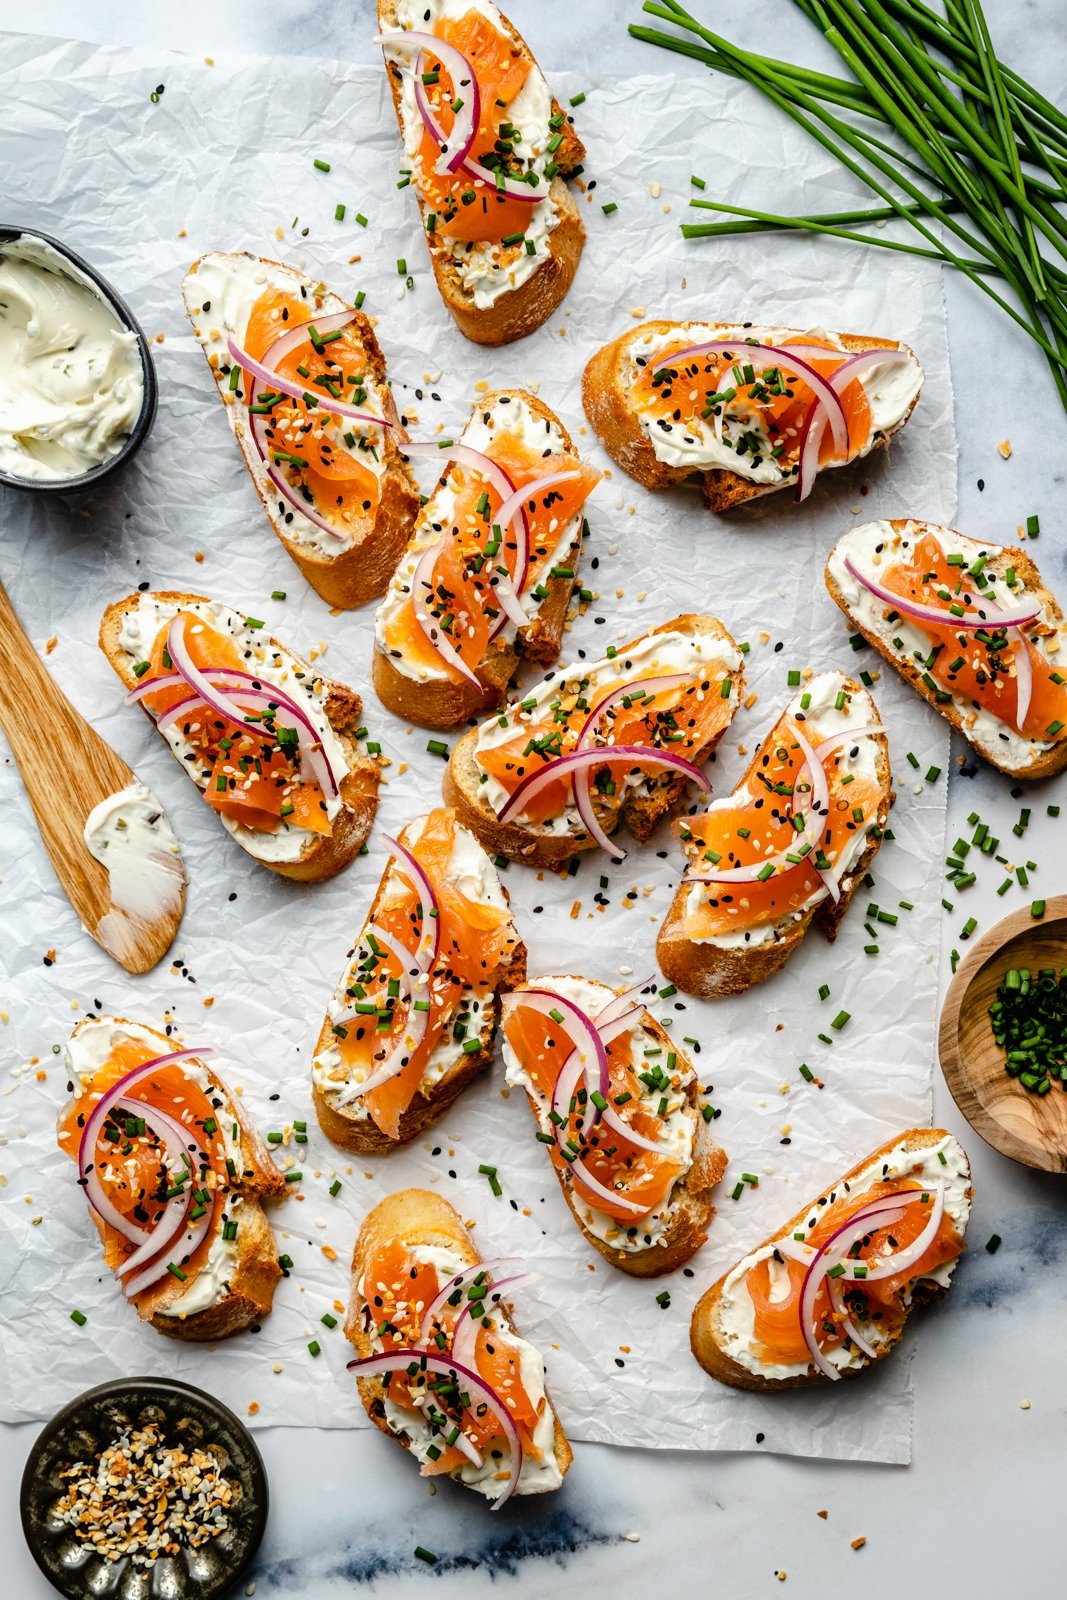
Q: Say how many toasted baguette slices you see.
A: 13